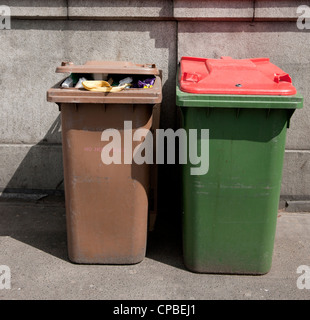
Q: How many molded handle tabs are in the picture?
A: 4